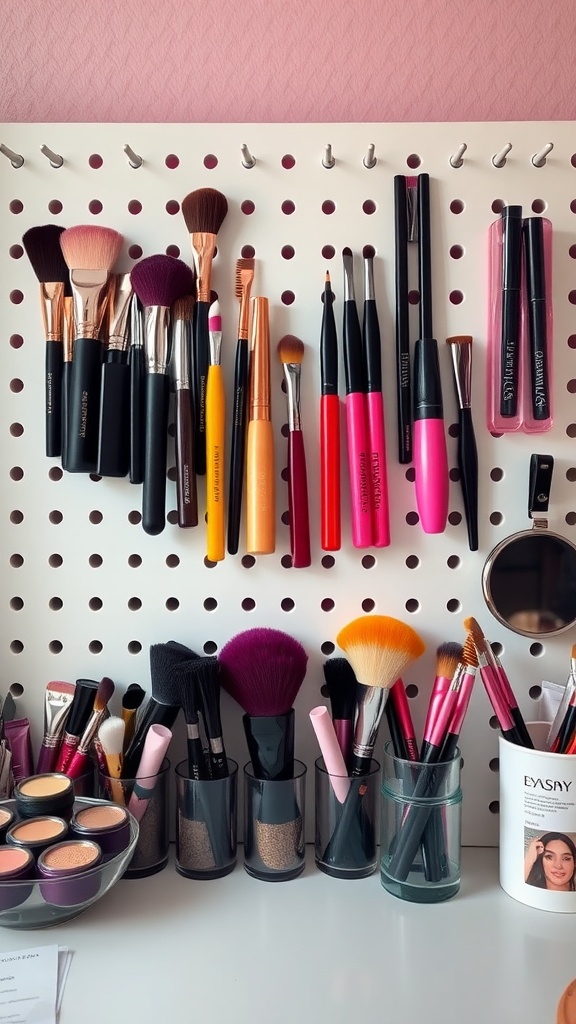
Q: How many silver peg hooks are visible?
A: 9